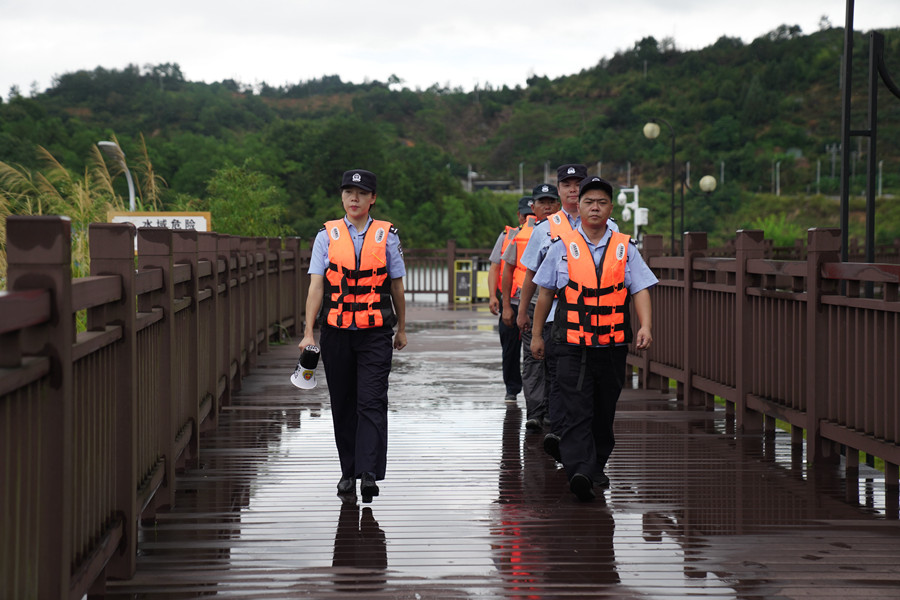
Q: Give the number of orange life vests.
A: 5